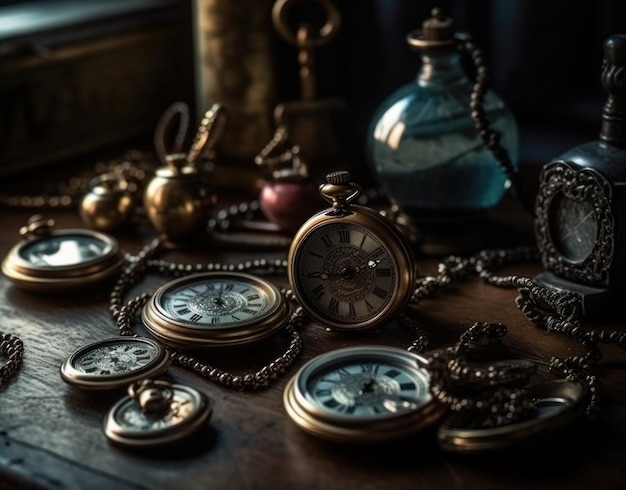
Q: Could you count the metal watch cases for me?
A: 7